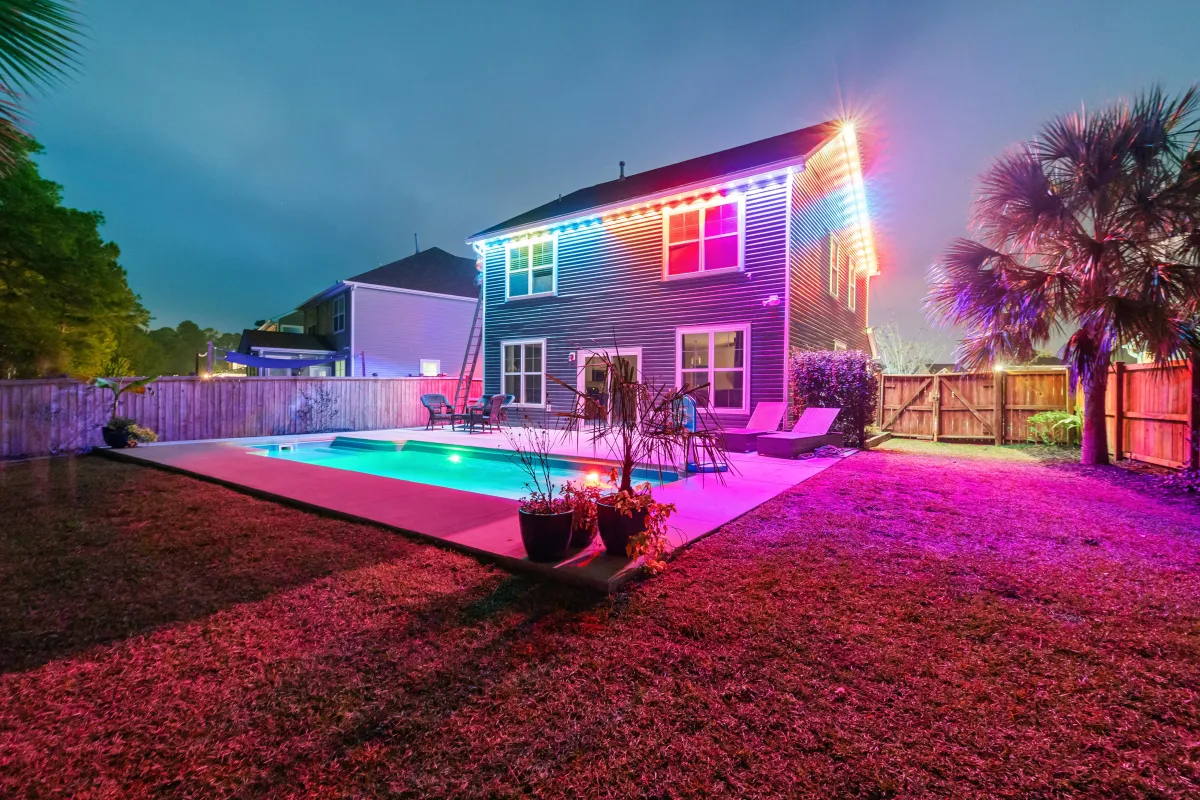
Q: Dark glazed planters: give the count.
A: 4